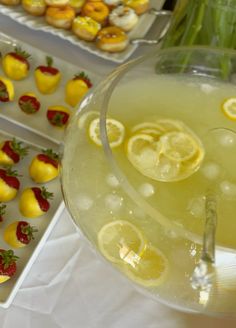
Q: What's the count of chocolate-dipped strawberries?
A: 13